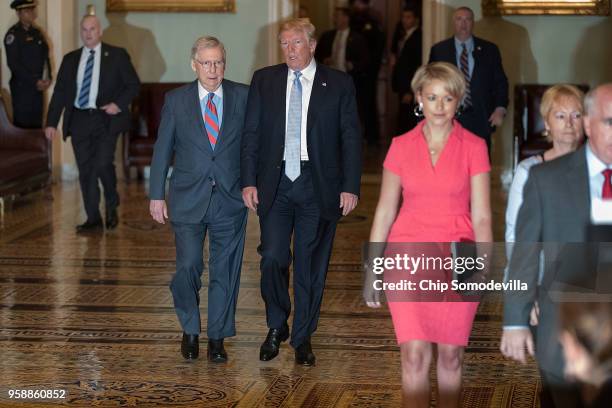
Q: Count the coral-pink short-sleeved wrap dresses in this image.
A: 1